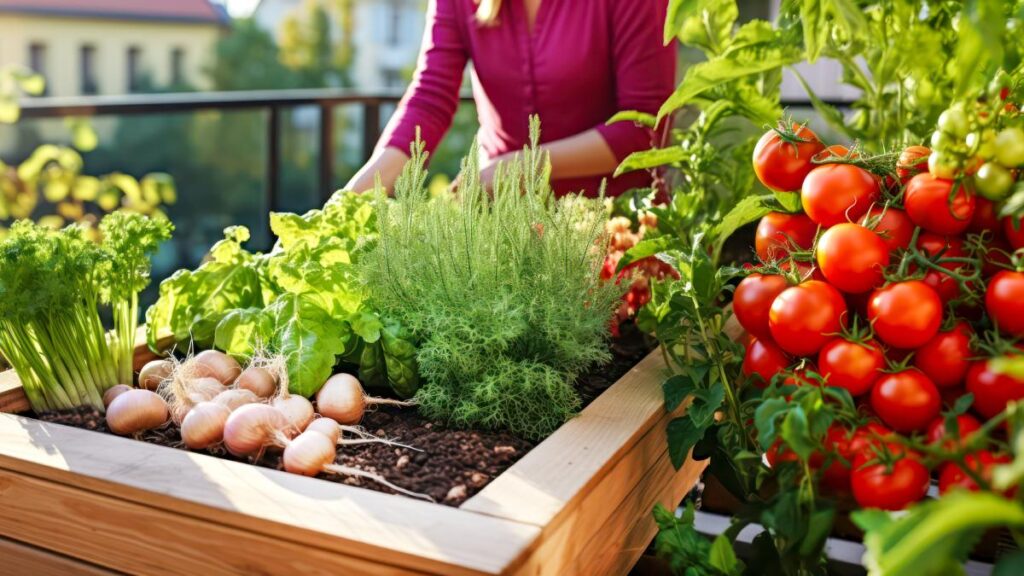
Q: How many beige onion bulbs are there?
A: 13